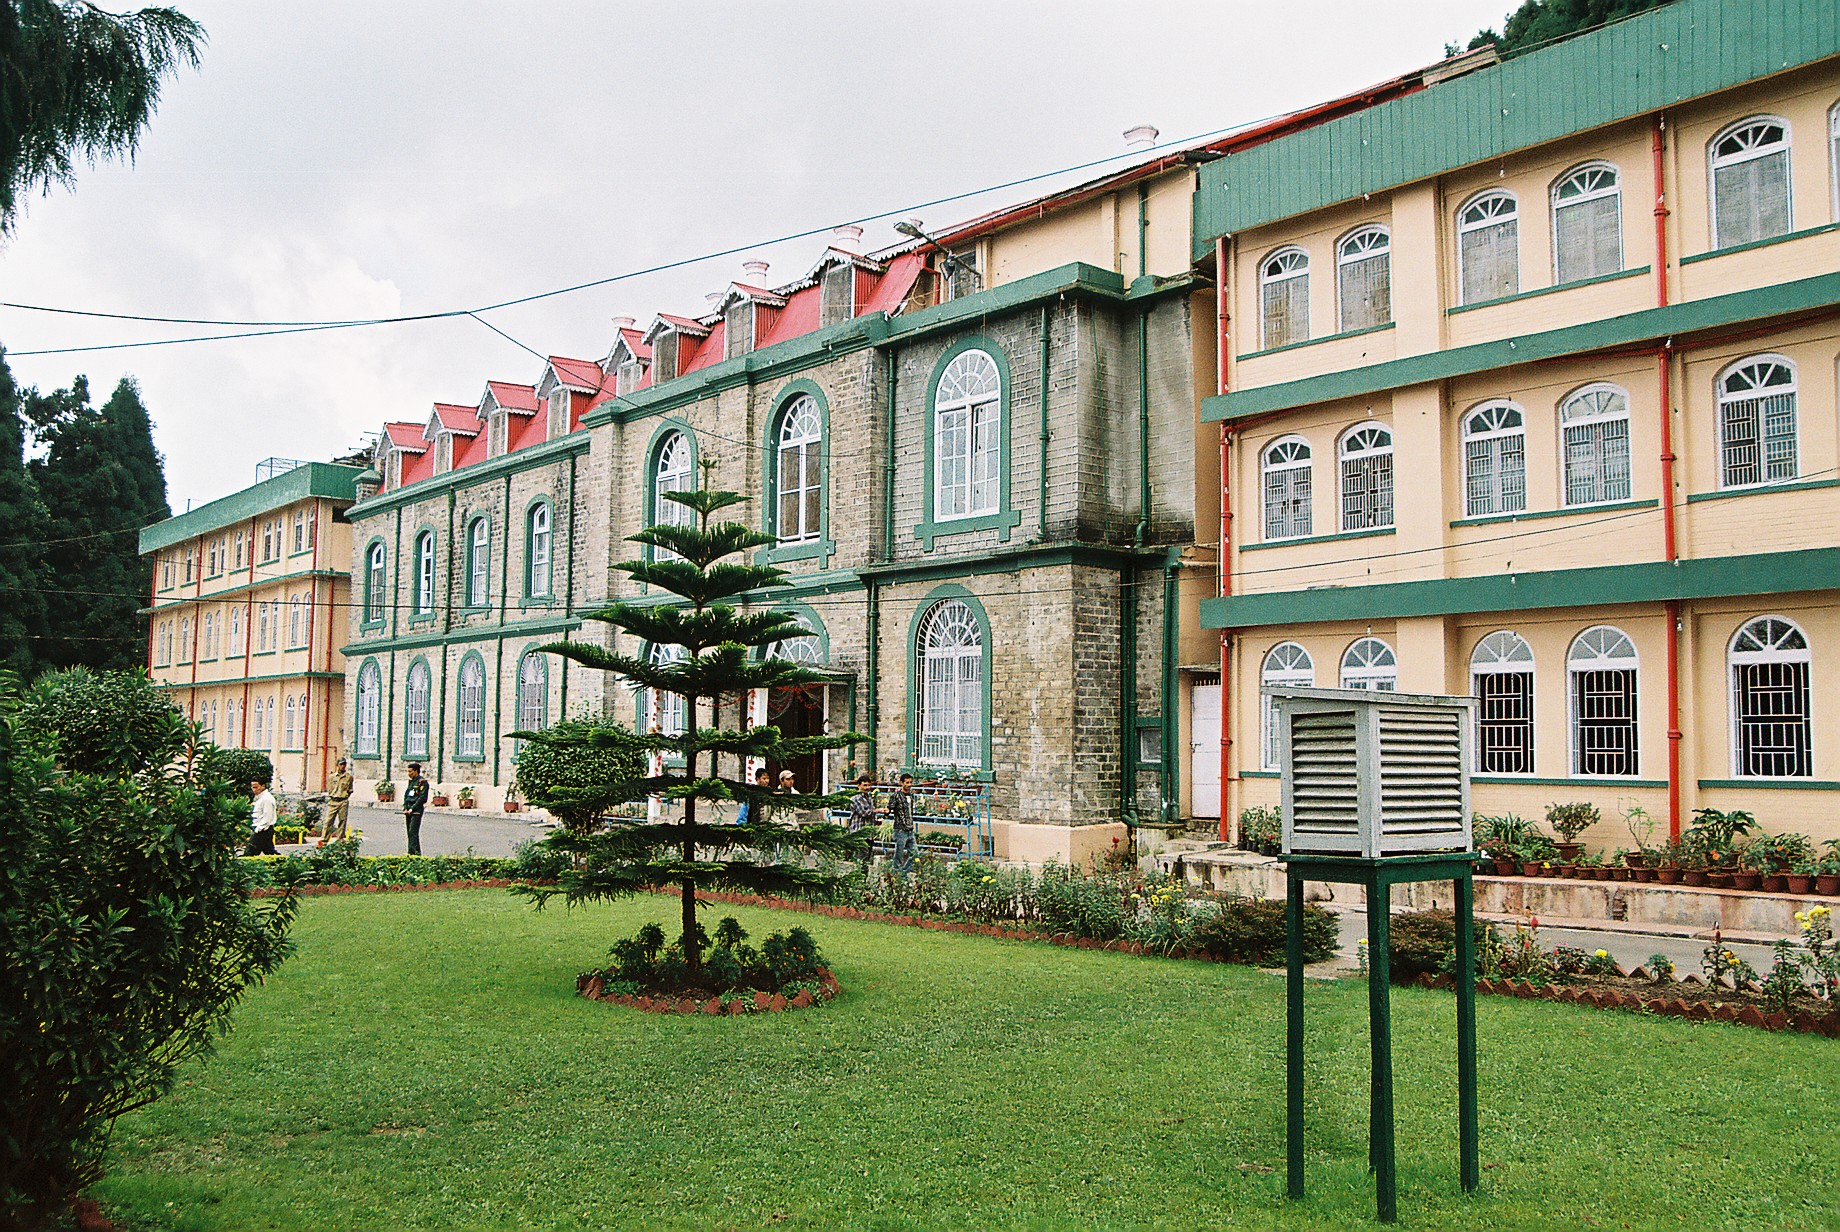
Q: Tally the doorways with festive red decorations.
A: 1